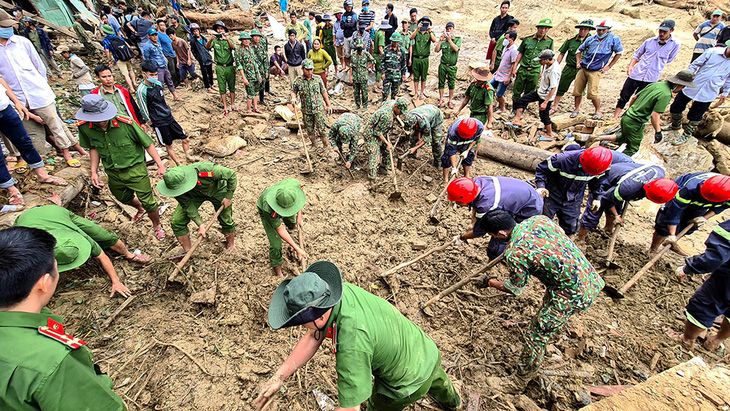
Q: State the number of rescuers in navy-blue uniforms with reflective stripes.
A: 6